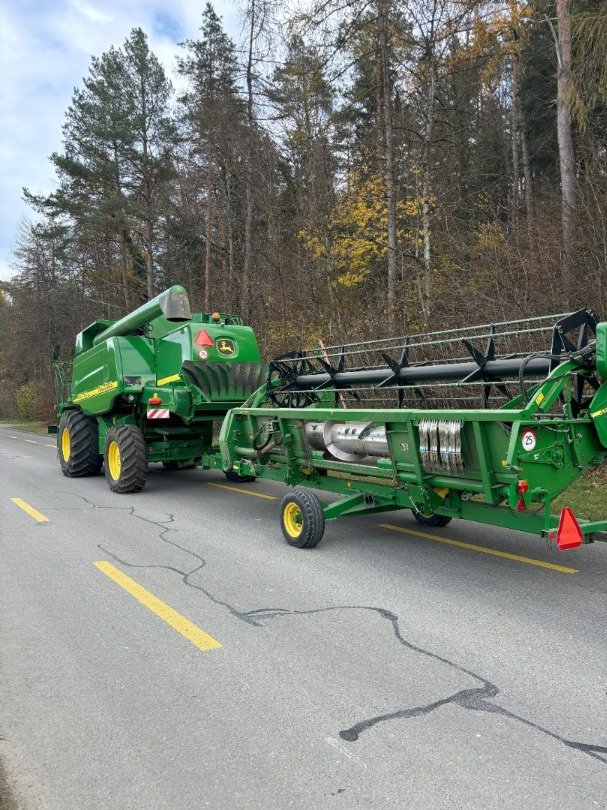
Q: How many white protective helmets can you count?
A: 0